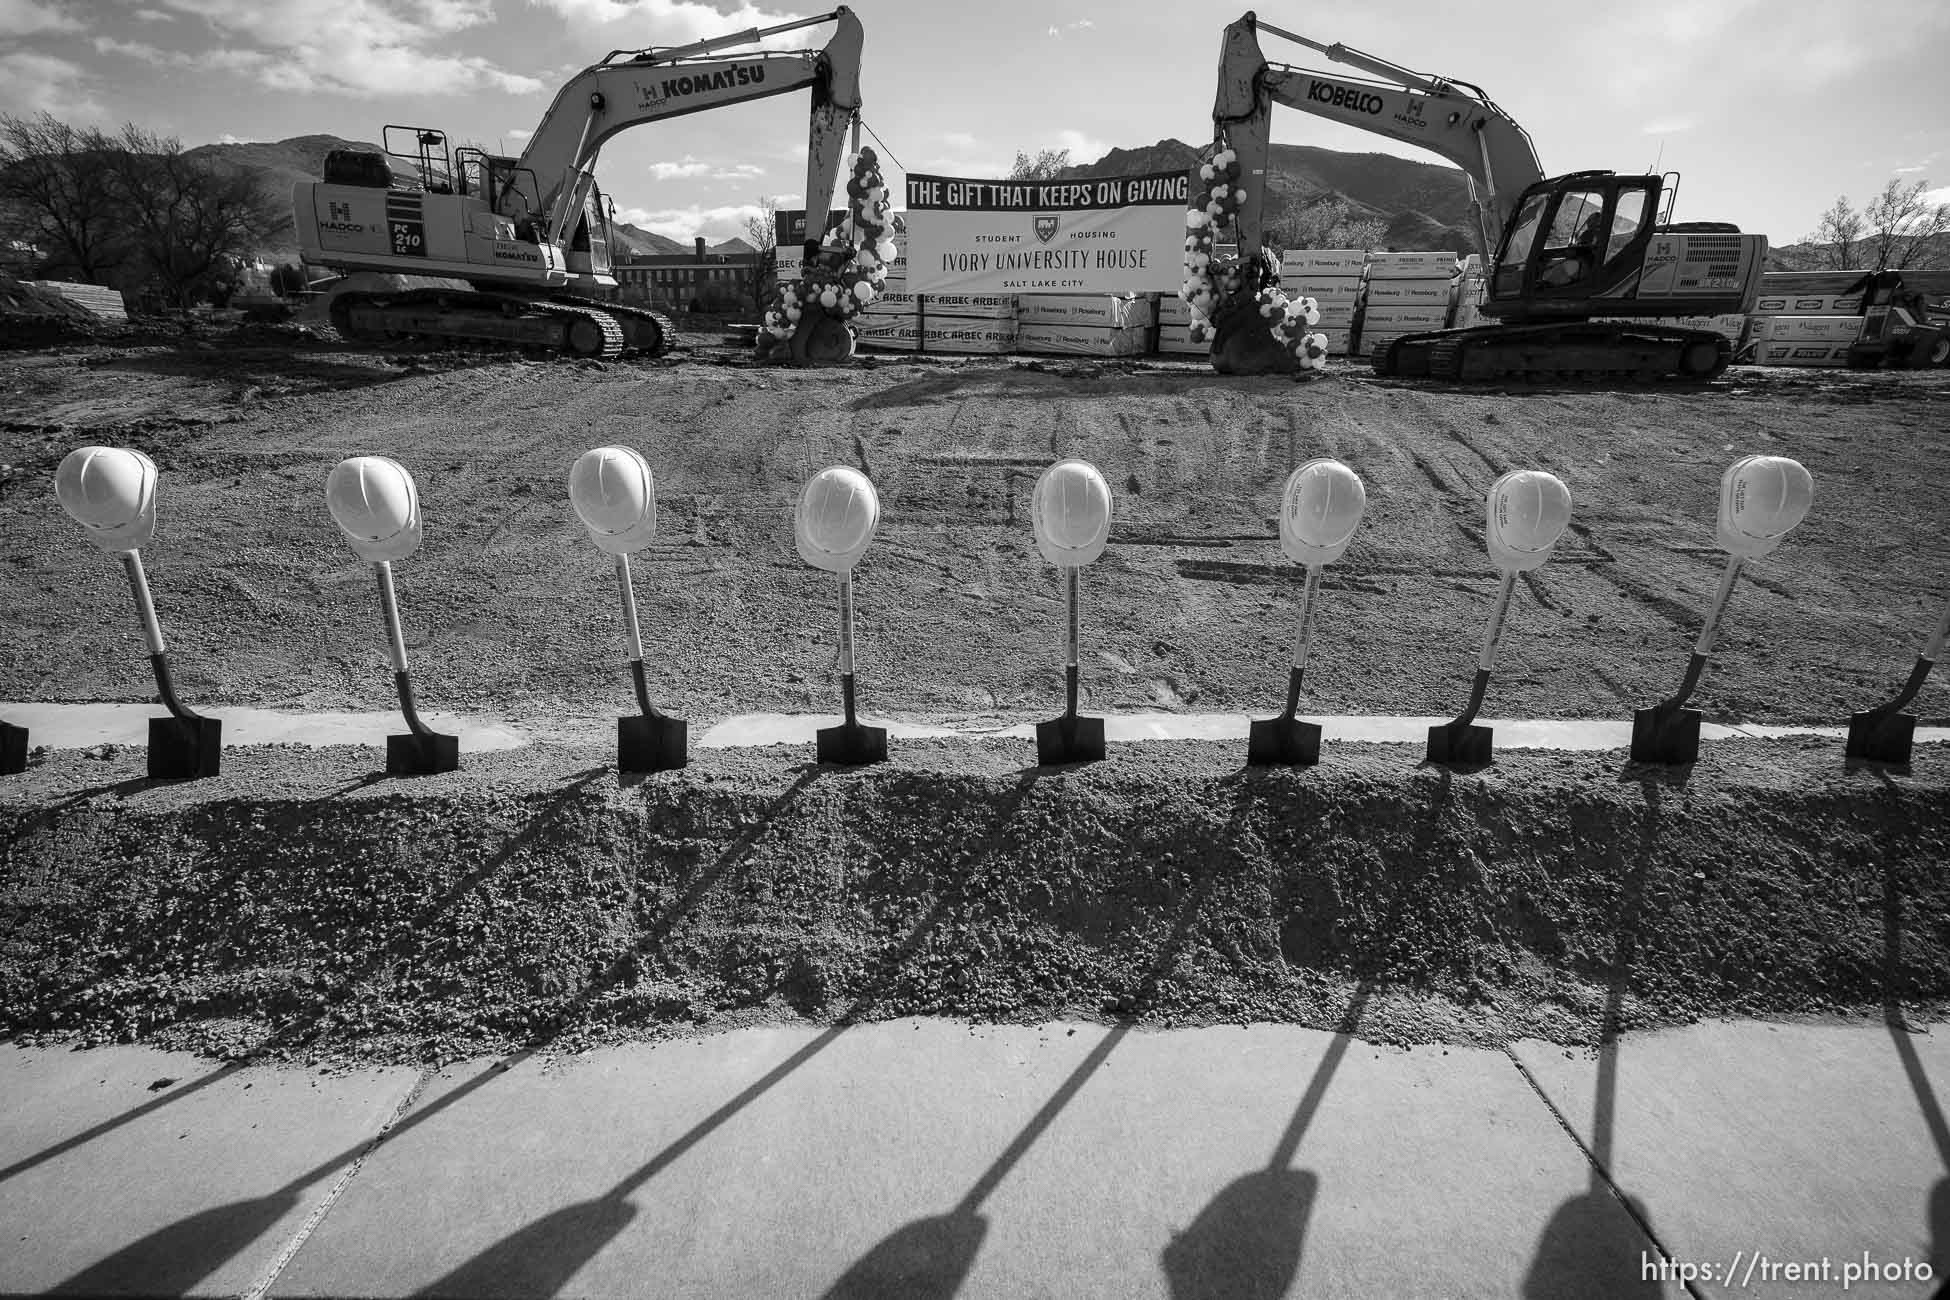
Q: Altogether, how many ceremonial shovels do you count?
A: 10